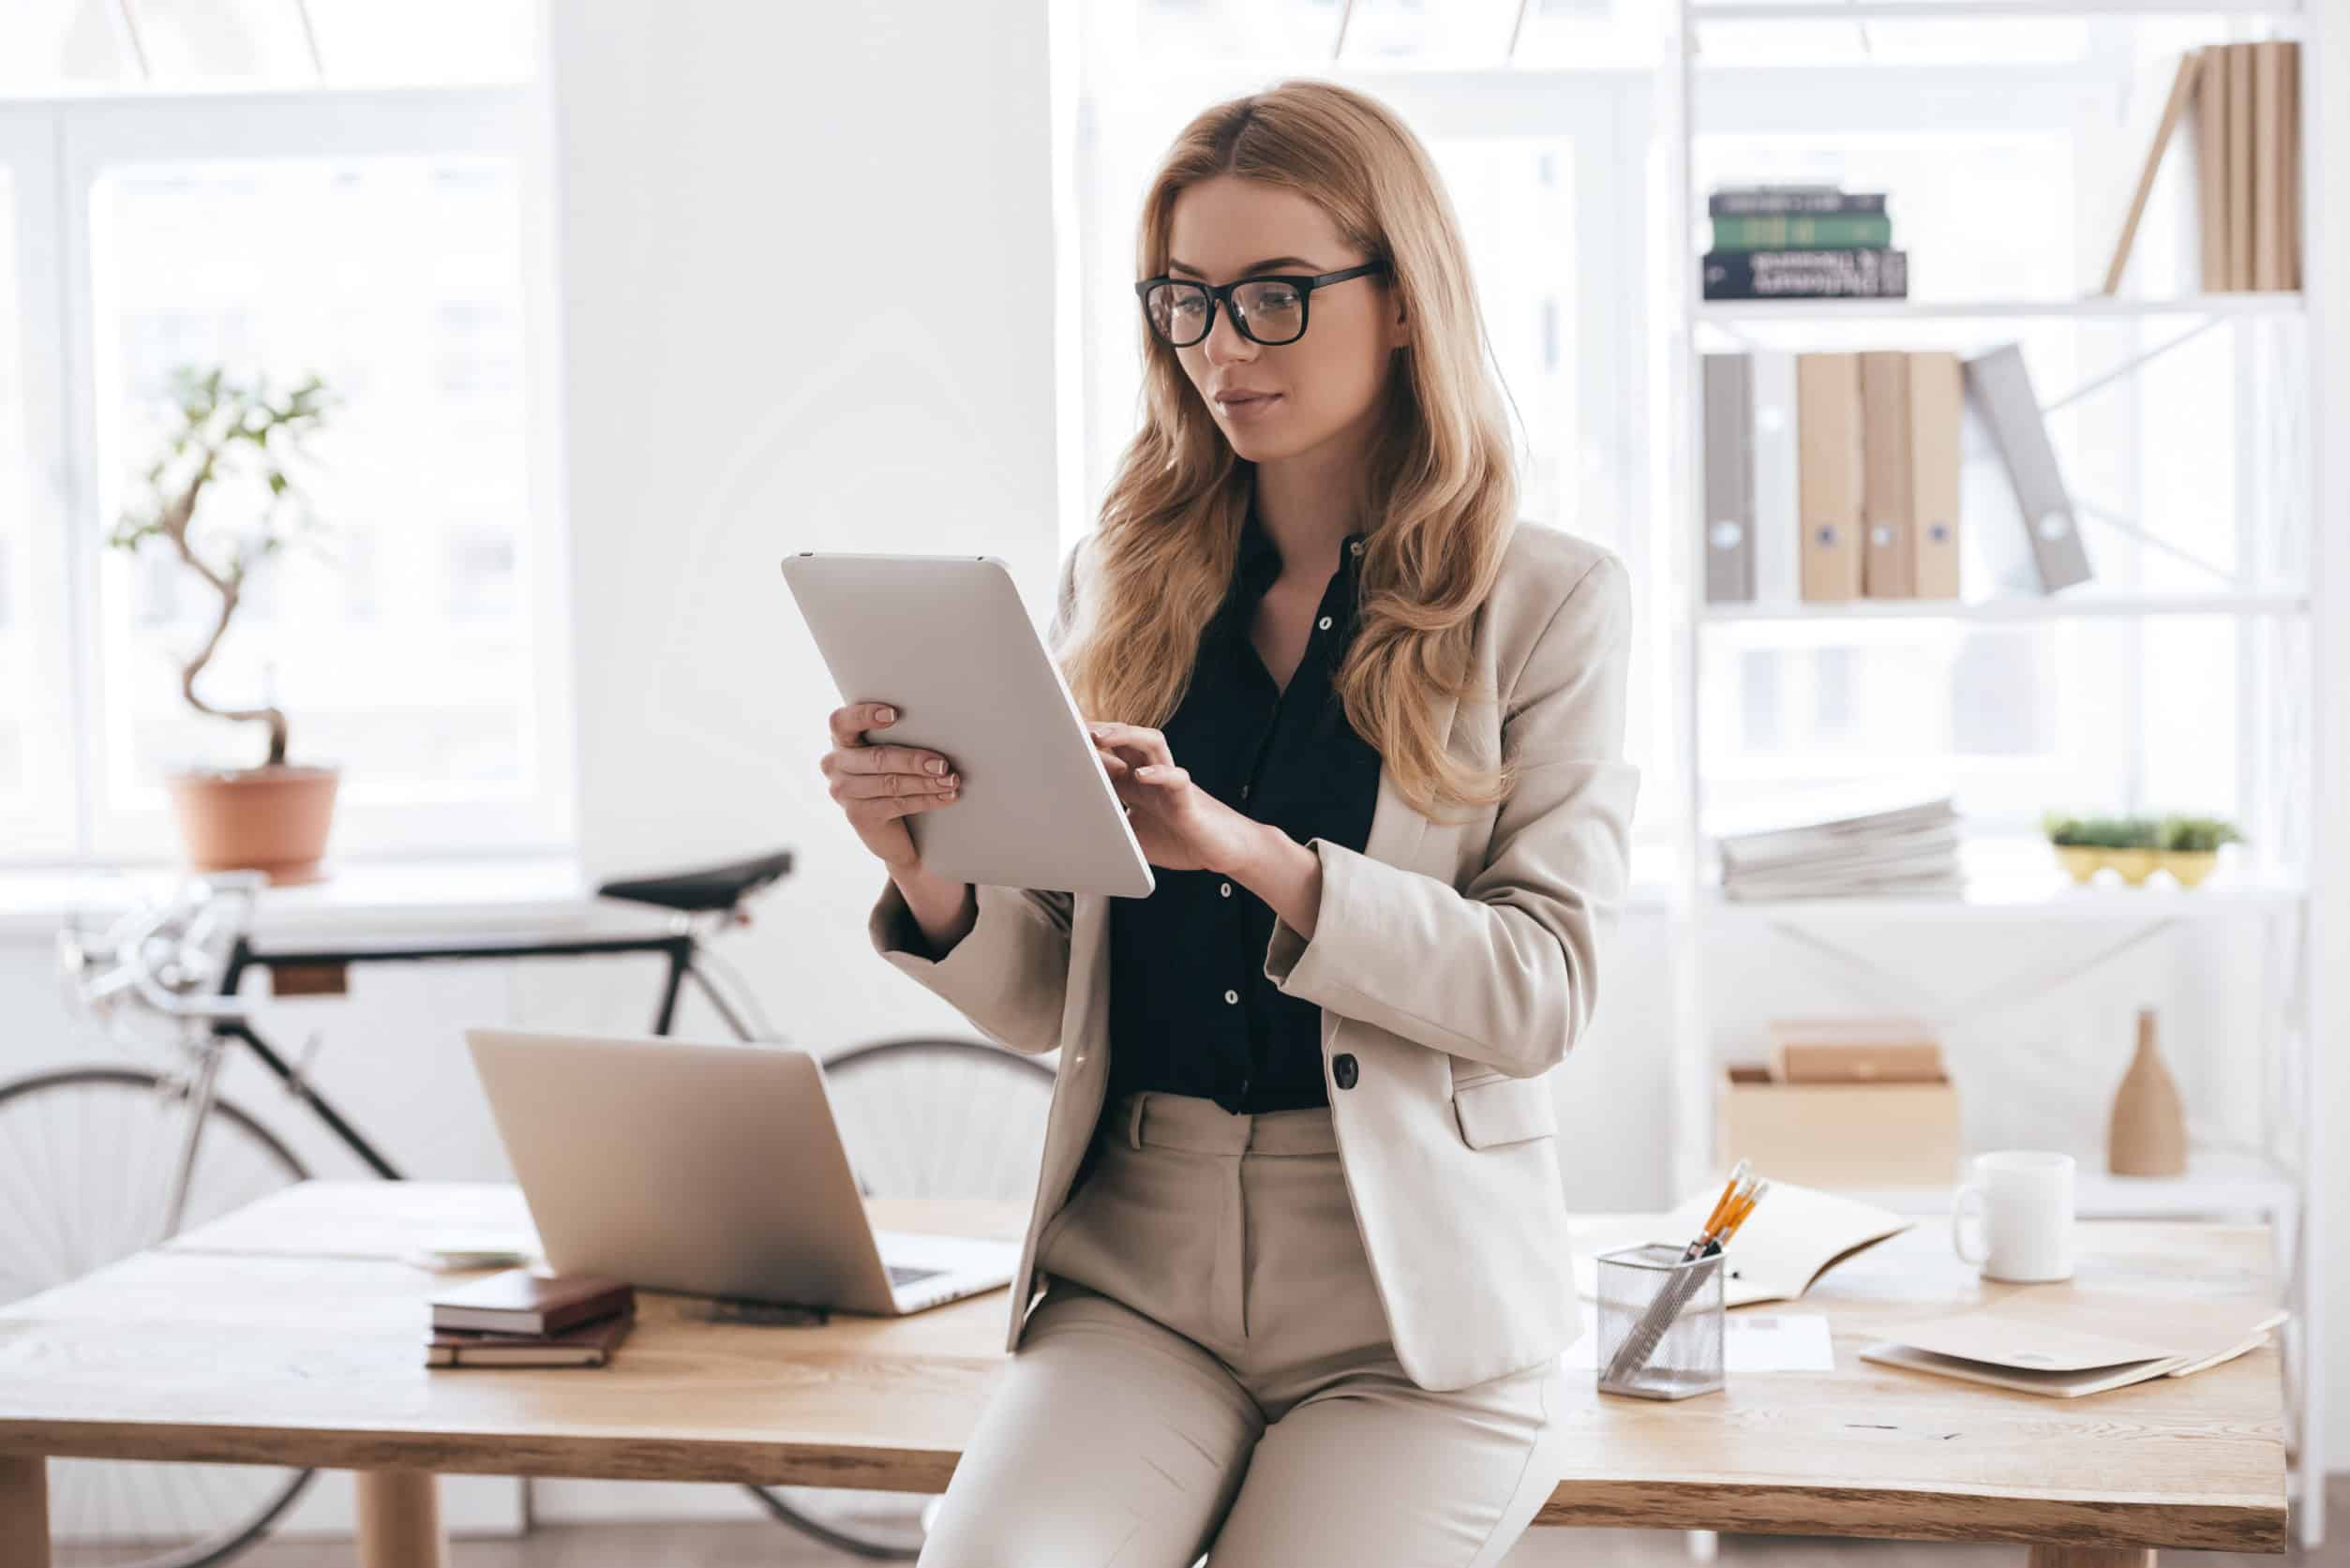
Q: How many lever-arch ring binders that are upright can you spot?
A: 5